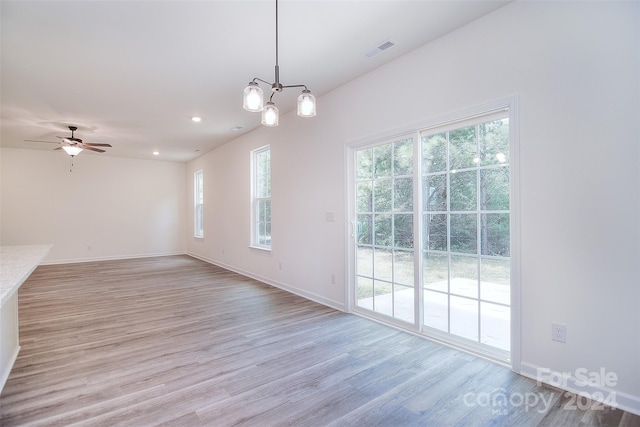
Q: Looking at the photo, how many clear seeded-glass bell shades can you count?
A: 3